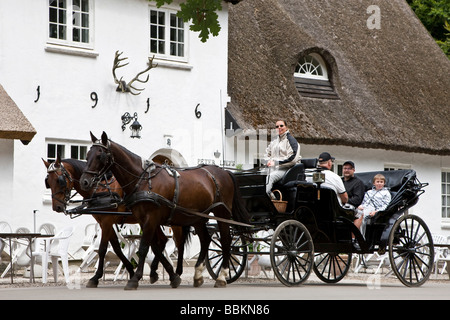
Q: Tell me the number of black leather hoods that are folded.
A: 1